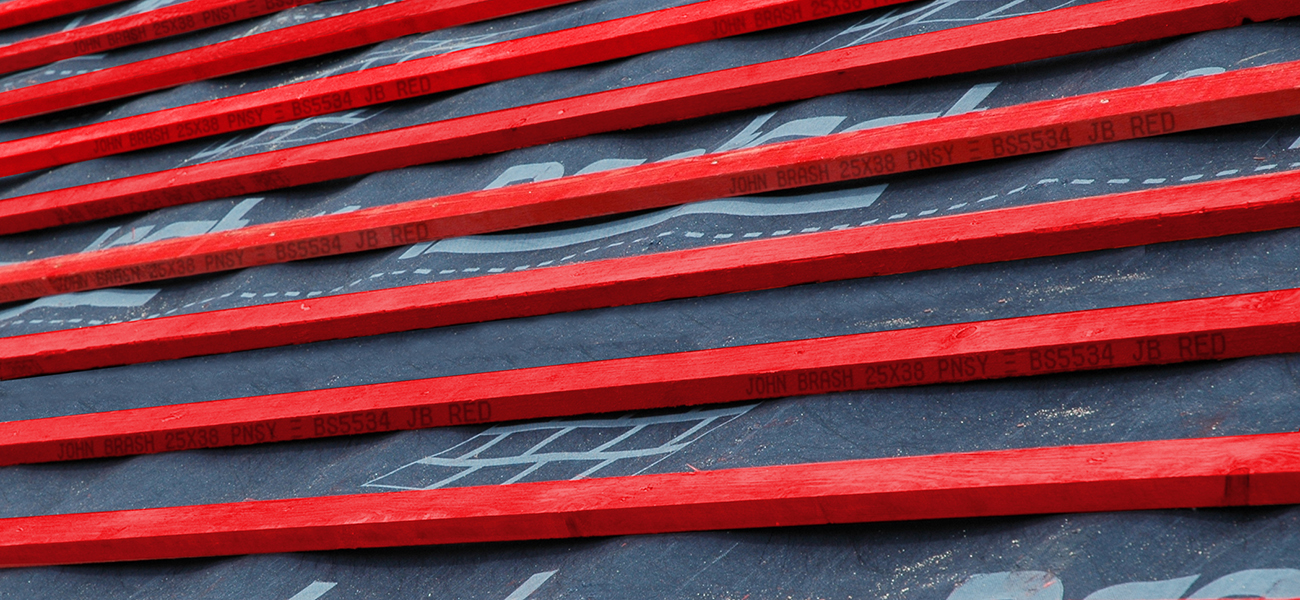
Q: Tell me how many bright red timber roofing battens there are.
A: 9